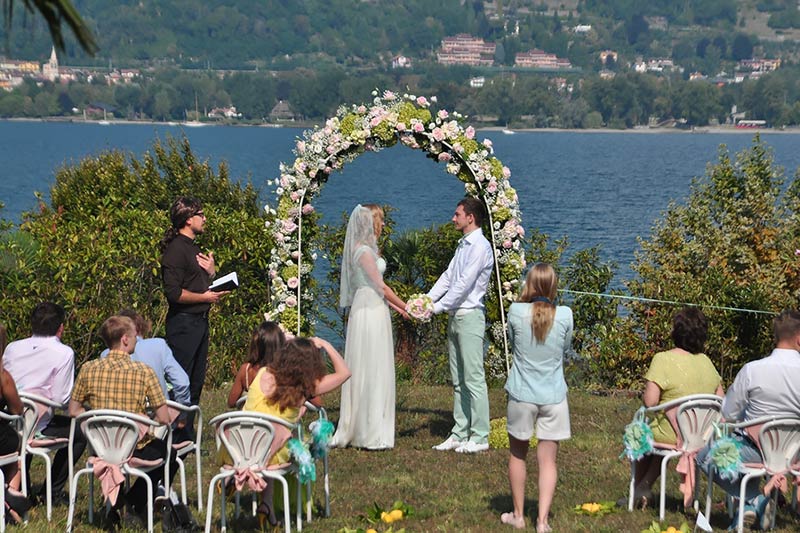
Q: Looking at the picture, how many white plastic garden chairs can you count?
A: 8